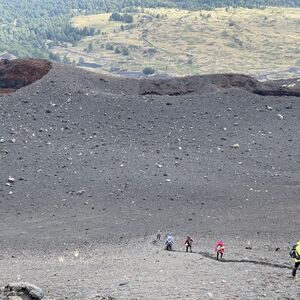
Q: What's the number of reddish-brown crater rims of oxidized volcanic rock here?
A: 1